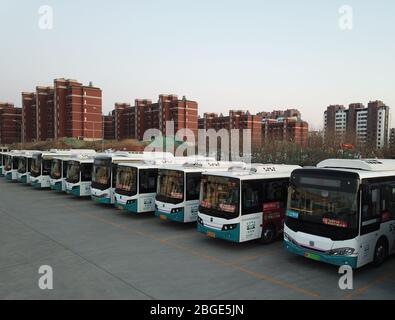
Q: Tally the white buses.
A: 11